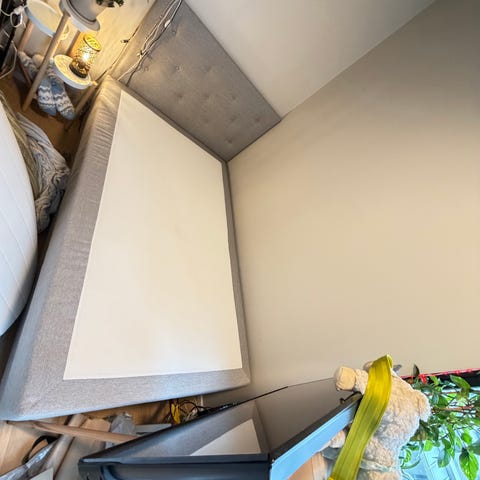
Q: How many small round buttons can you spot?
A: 11